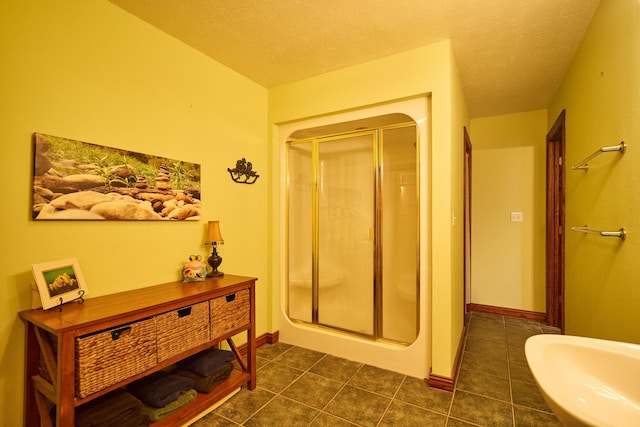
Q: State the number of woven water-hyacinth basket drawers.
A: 3